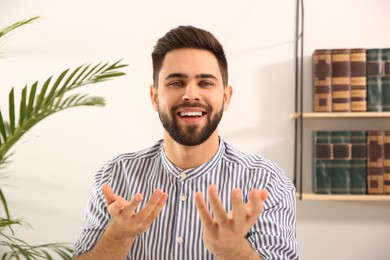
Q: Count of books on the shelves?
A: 10